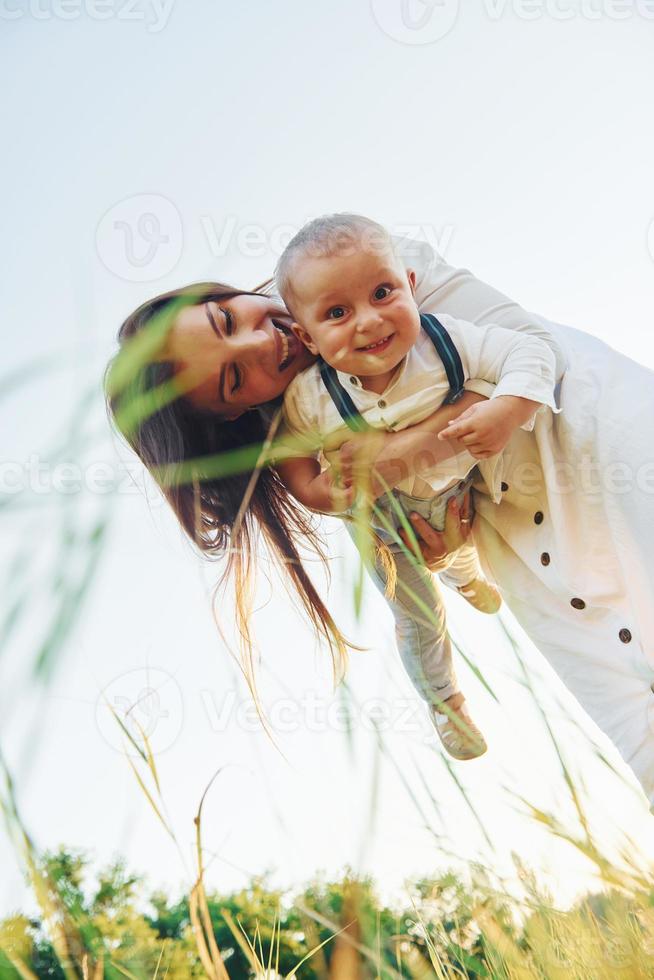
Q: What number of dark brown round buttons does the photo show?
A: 5